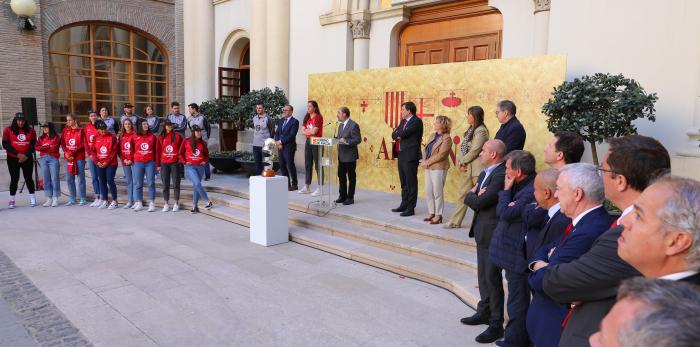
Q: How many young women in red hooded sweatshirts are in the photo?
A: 9